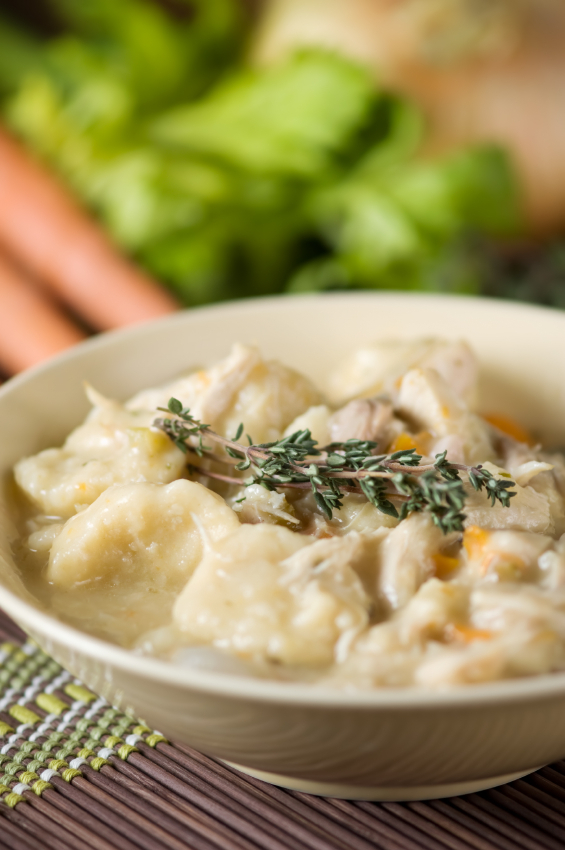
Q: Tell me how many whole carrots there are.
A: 2